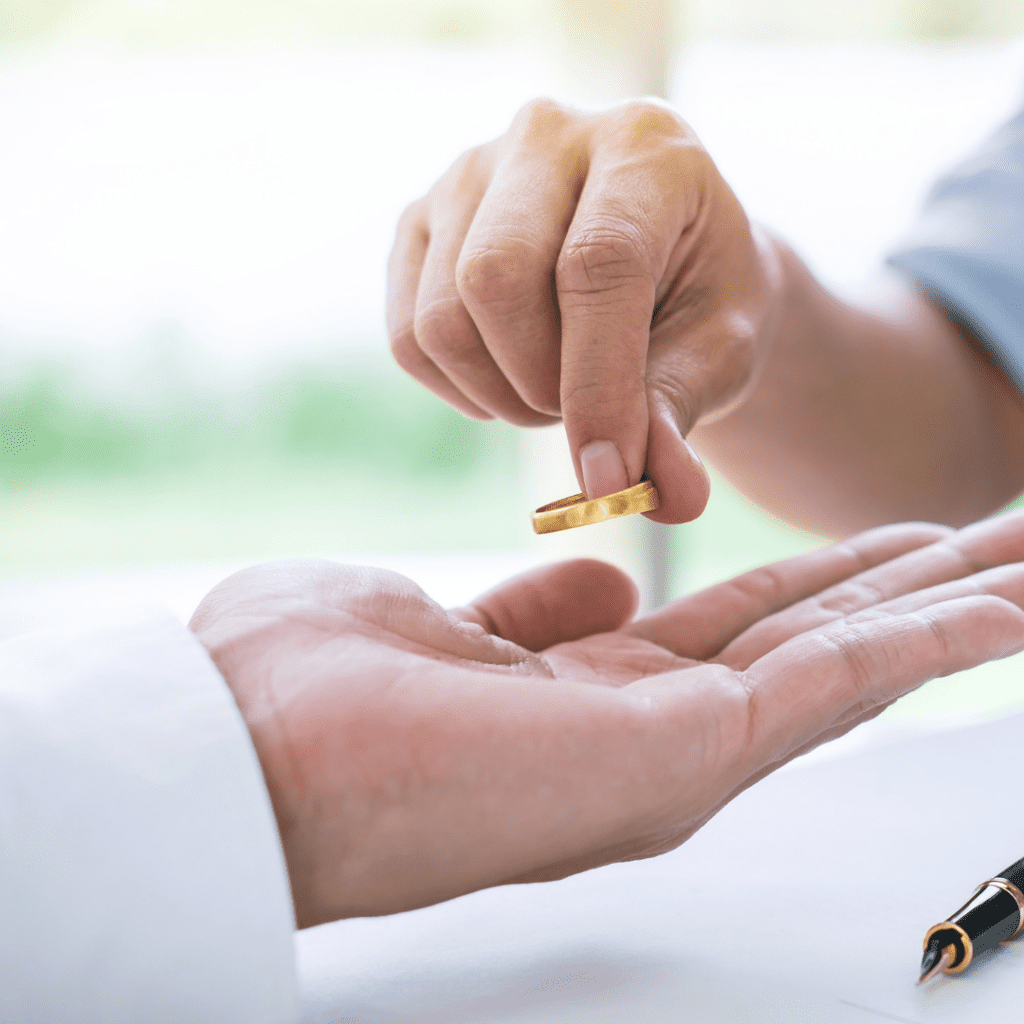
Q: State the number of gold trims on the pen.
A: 2